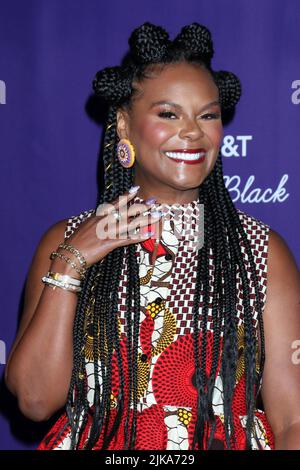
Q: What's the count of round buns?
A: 4